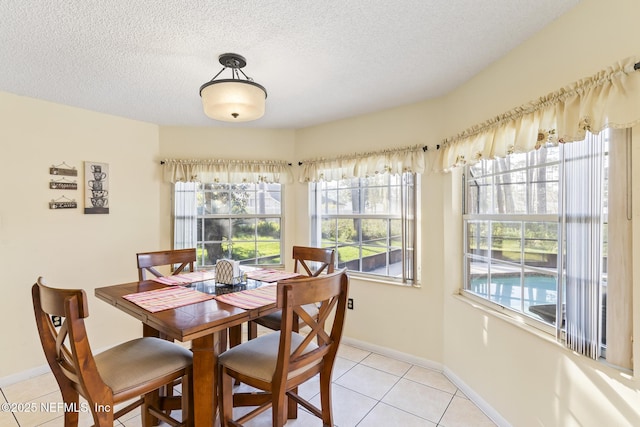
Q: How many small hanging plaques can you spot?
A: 3